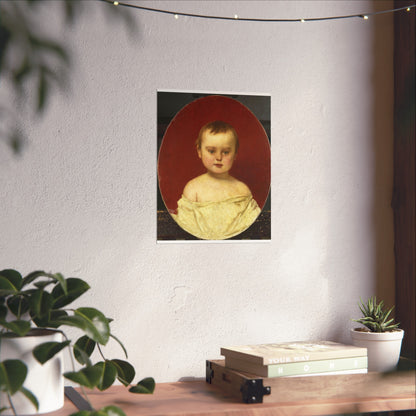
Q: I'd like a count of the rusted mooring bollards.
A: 0